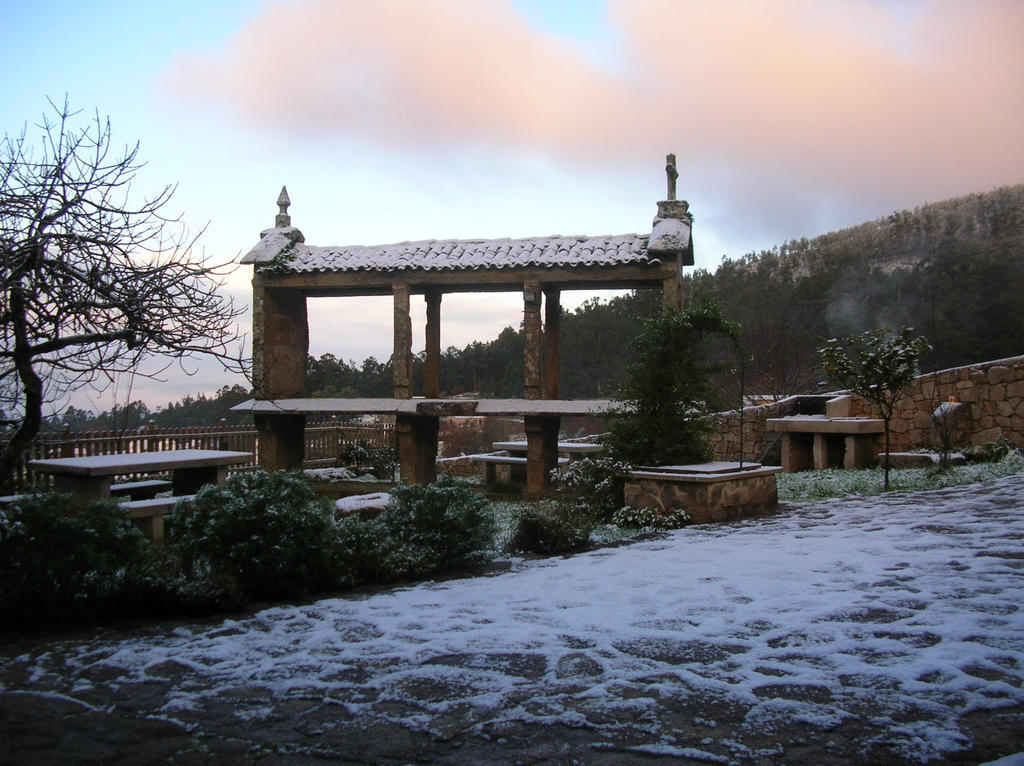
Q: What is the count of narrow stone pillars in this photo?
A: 4